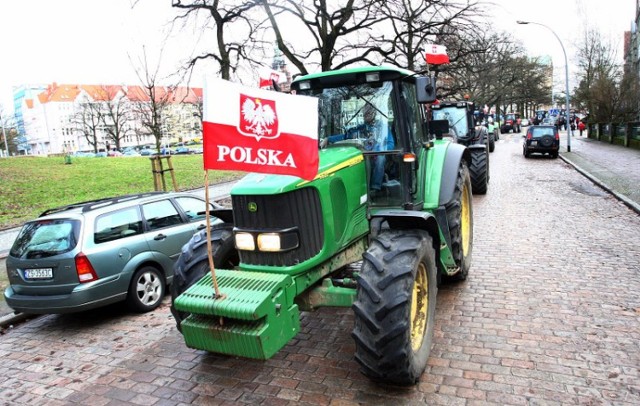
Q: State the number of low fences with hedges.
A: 1